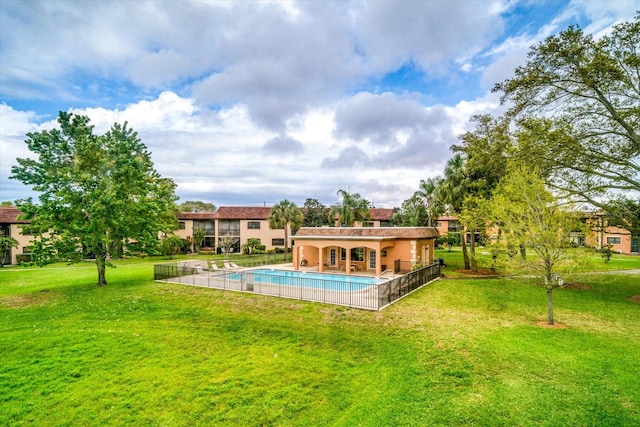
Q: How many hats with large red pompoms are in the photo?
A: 0